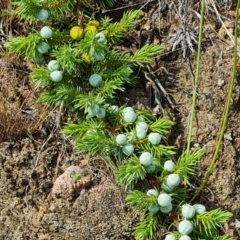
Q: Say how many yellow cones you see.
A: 4